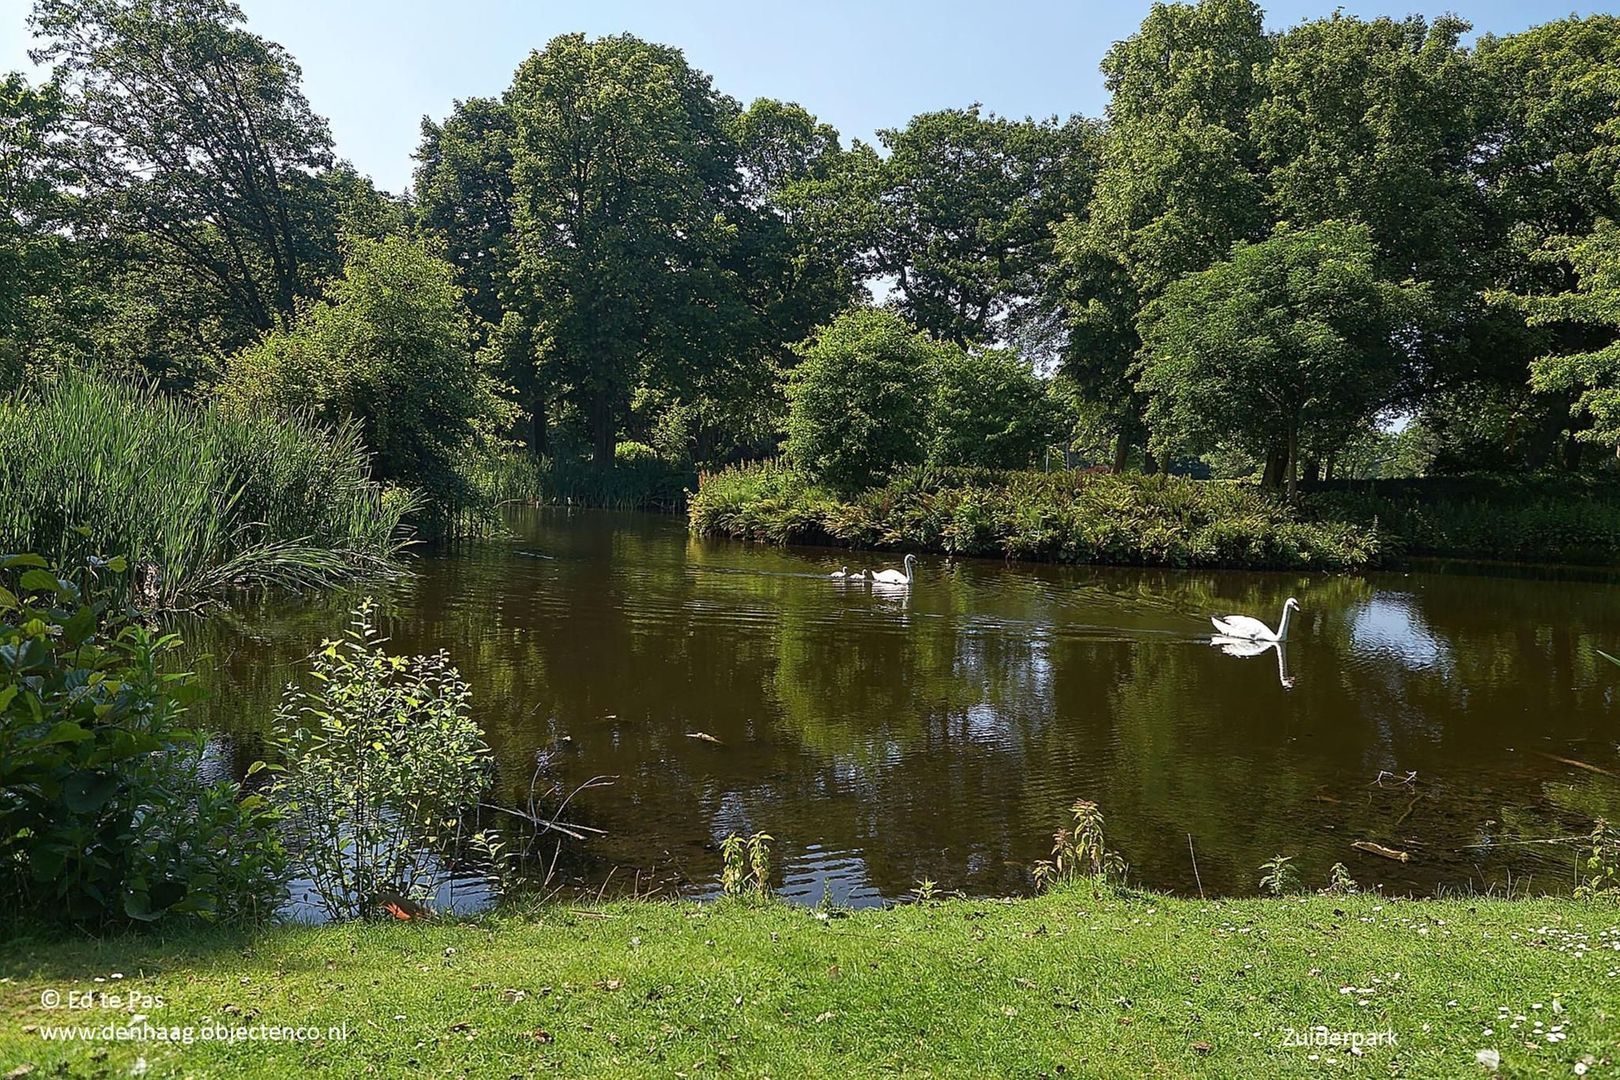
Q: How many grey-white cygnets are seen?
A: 2